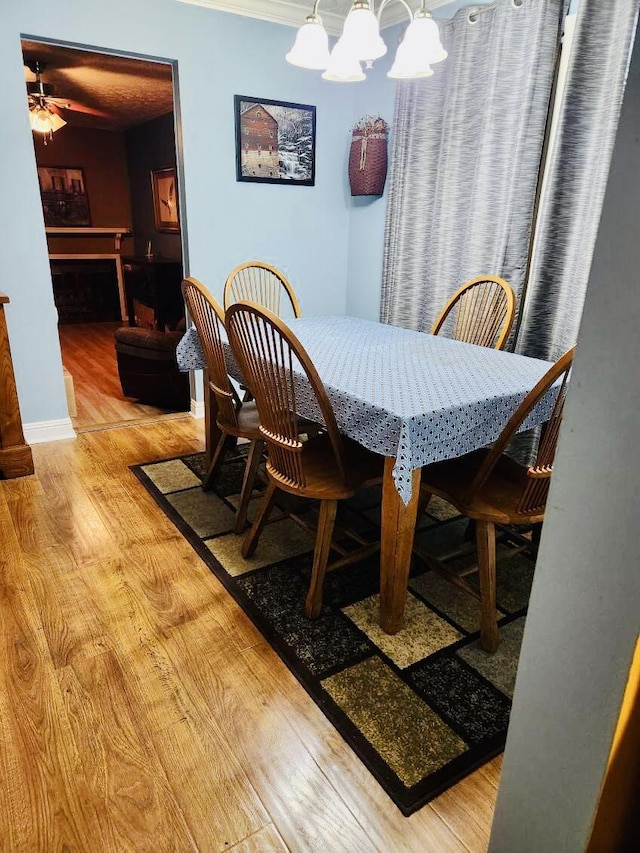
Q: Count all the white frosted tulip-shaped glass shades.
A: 5